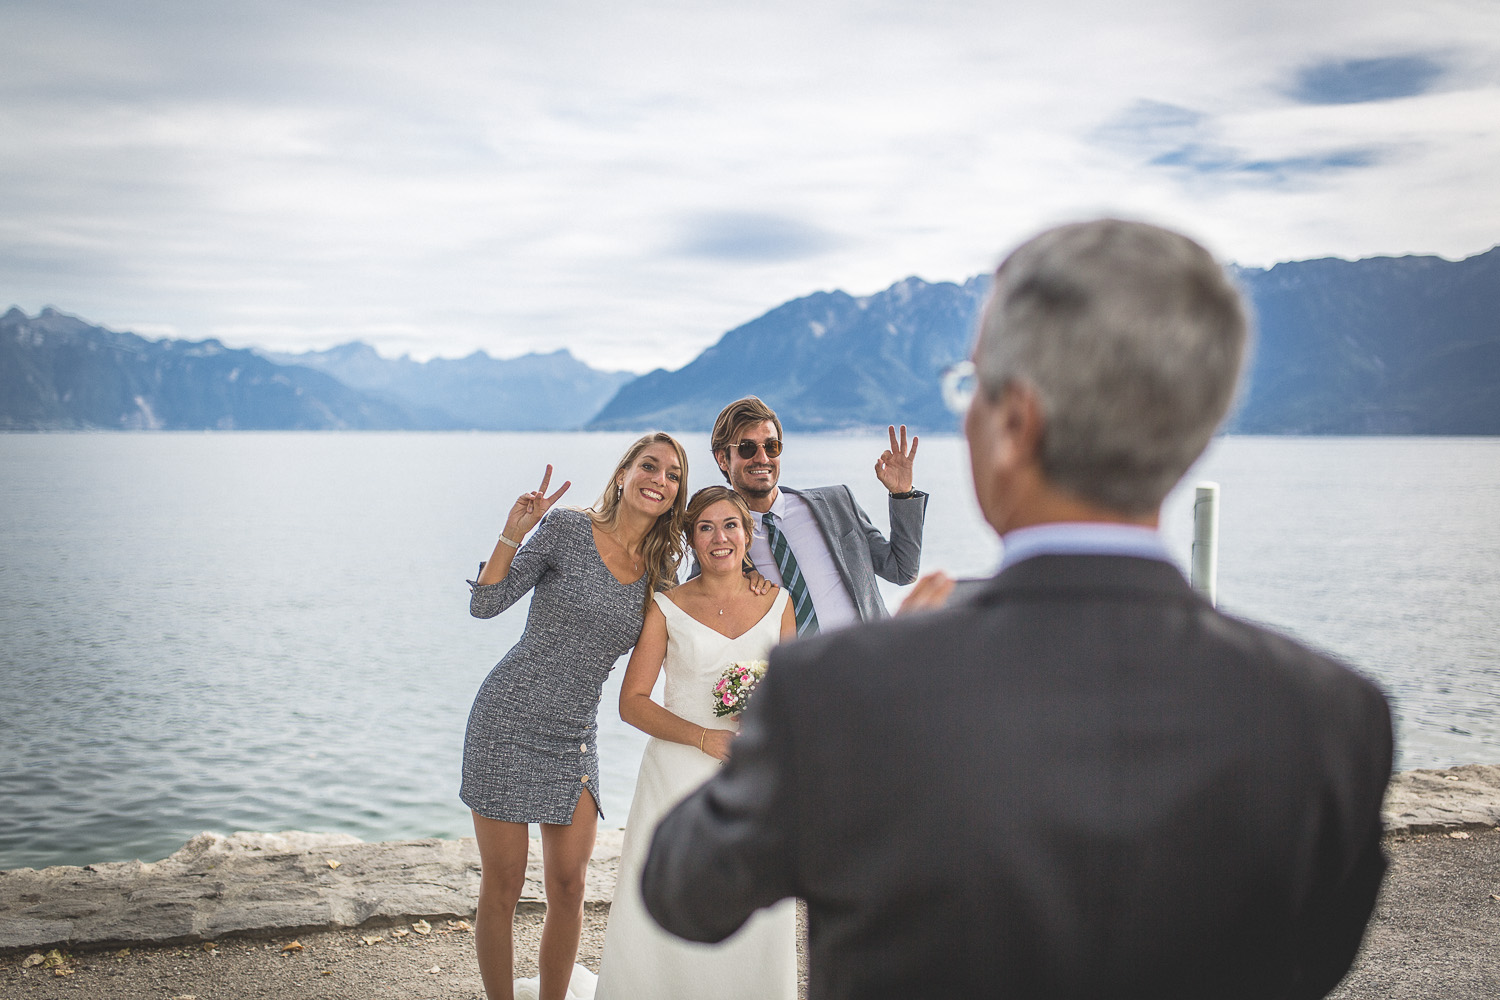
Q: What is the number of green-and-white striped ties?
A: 1